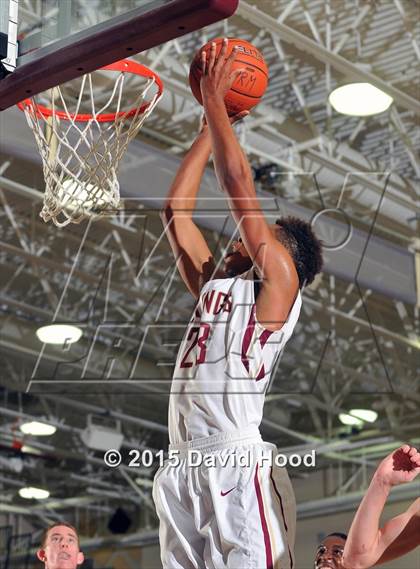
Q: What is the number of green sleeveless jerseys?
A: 0